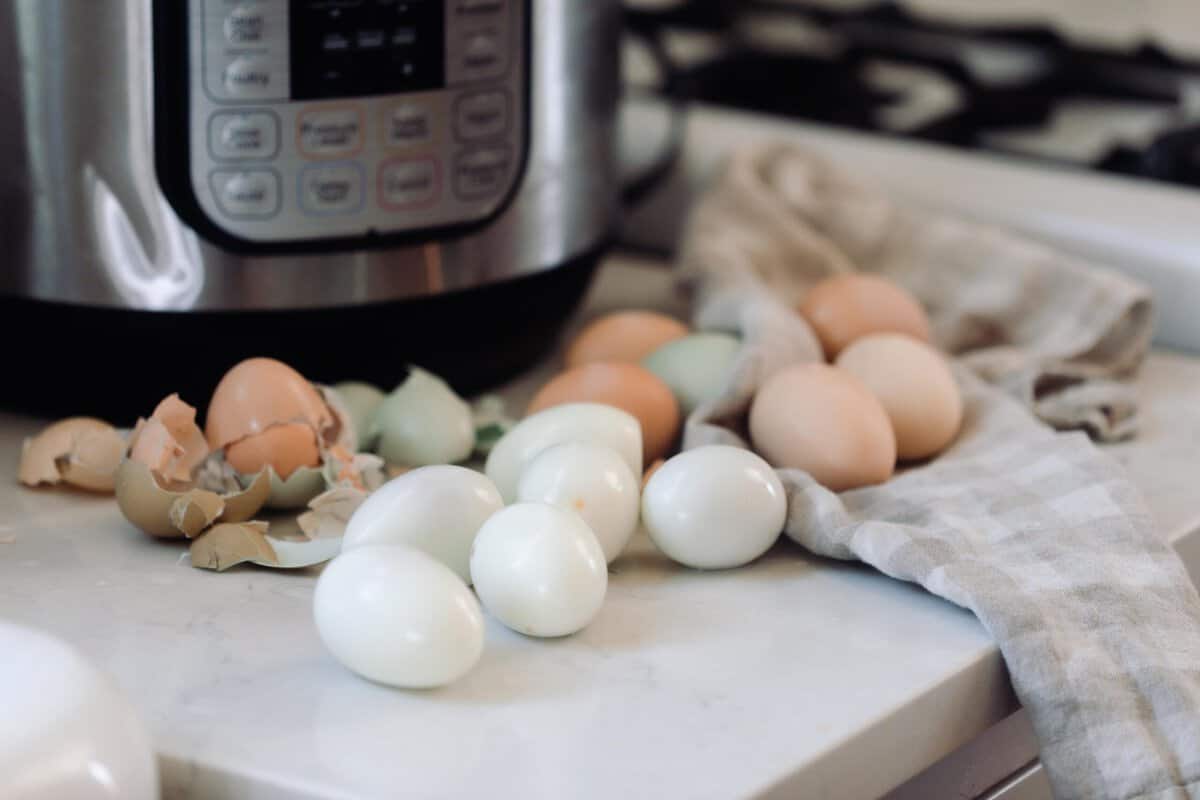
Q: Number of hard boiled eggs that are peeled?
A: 6